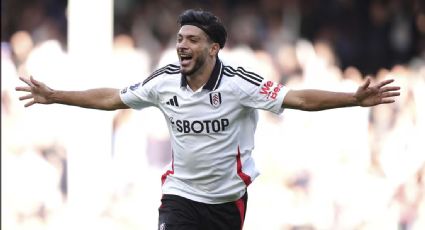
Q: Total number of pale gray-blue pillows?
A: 0